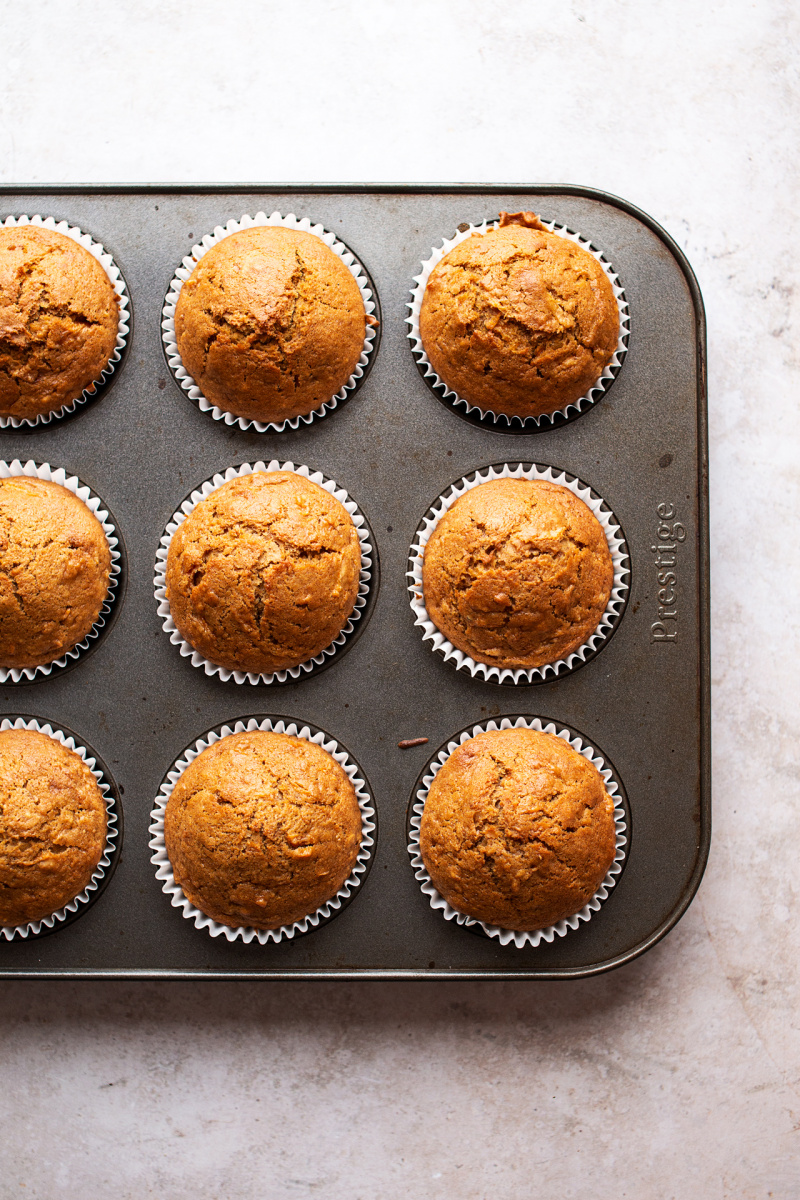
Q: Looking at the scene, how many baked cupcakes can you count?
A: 9